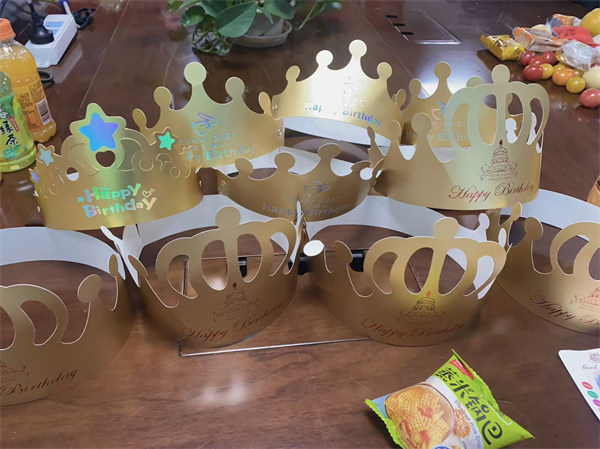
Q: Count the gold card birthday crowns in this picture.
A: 10